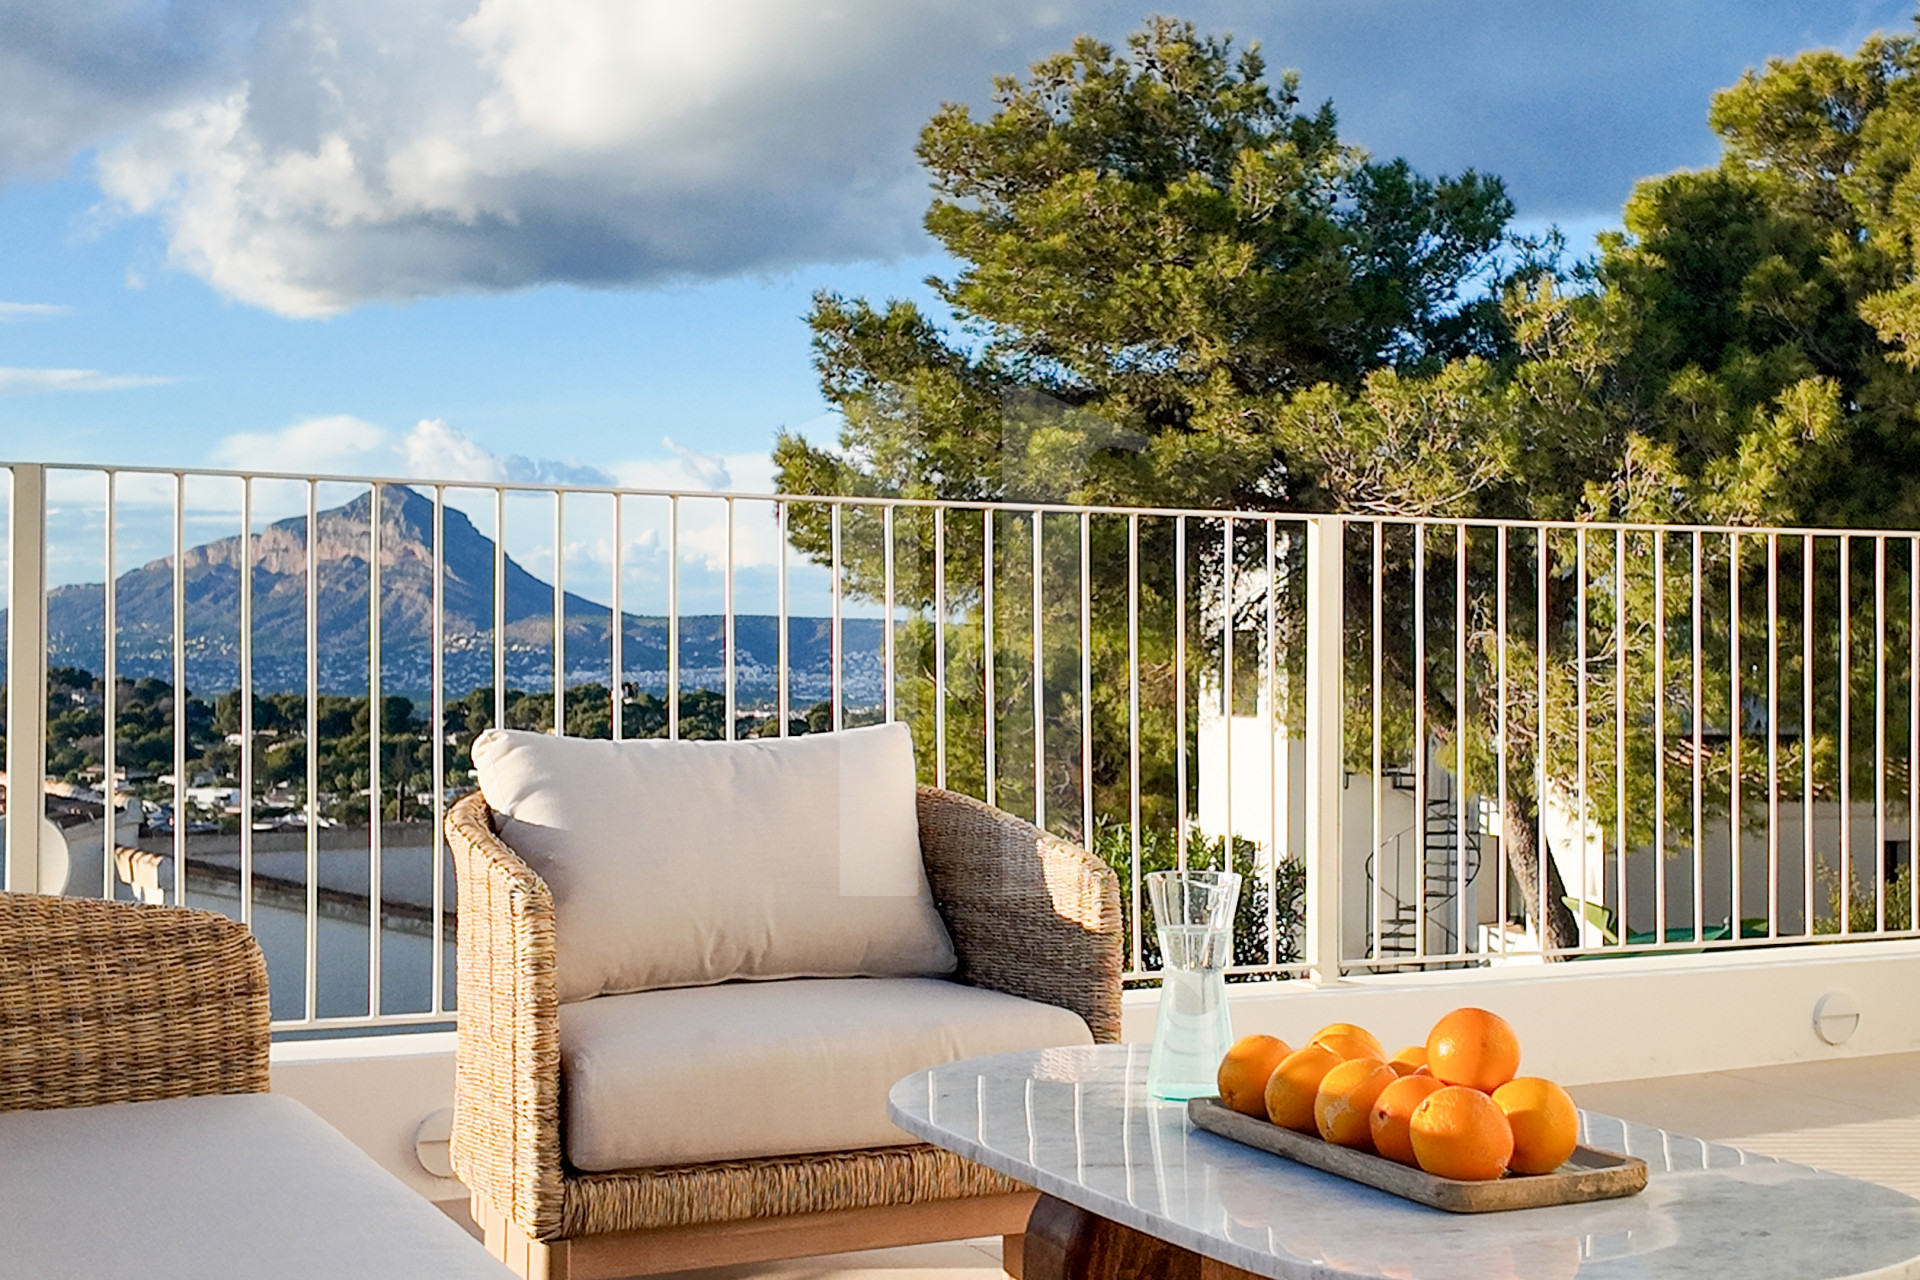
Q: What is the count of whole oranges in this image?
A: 9